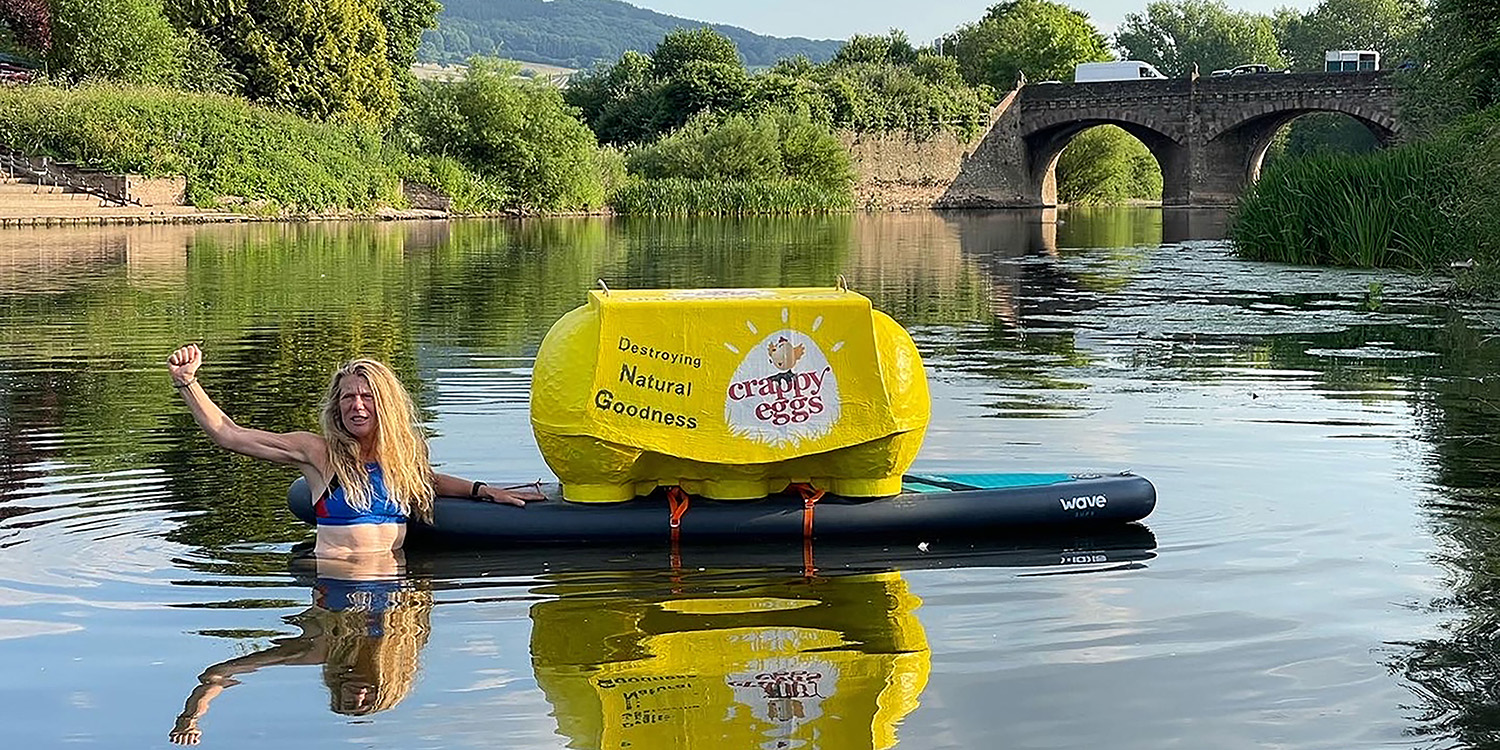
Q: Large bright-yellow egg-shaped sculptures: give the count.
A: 1